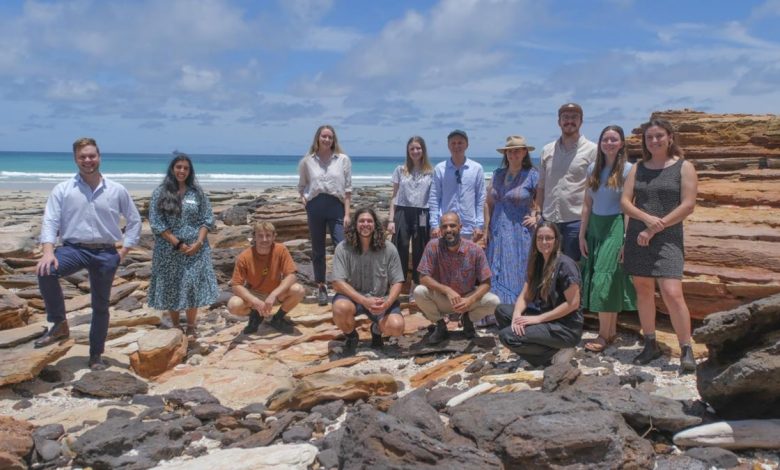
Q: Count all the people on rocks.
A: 13